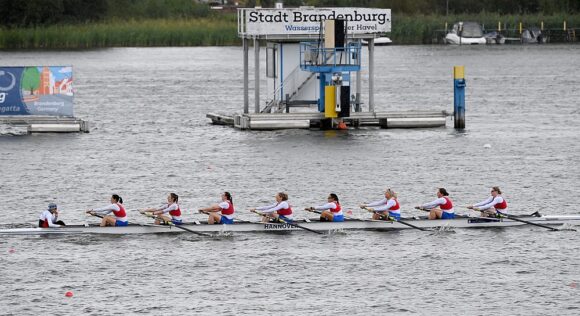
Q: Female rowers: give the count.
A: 8